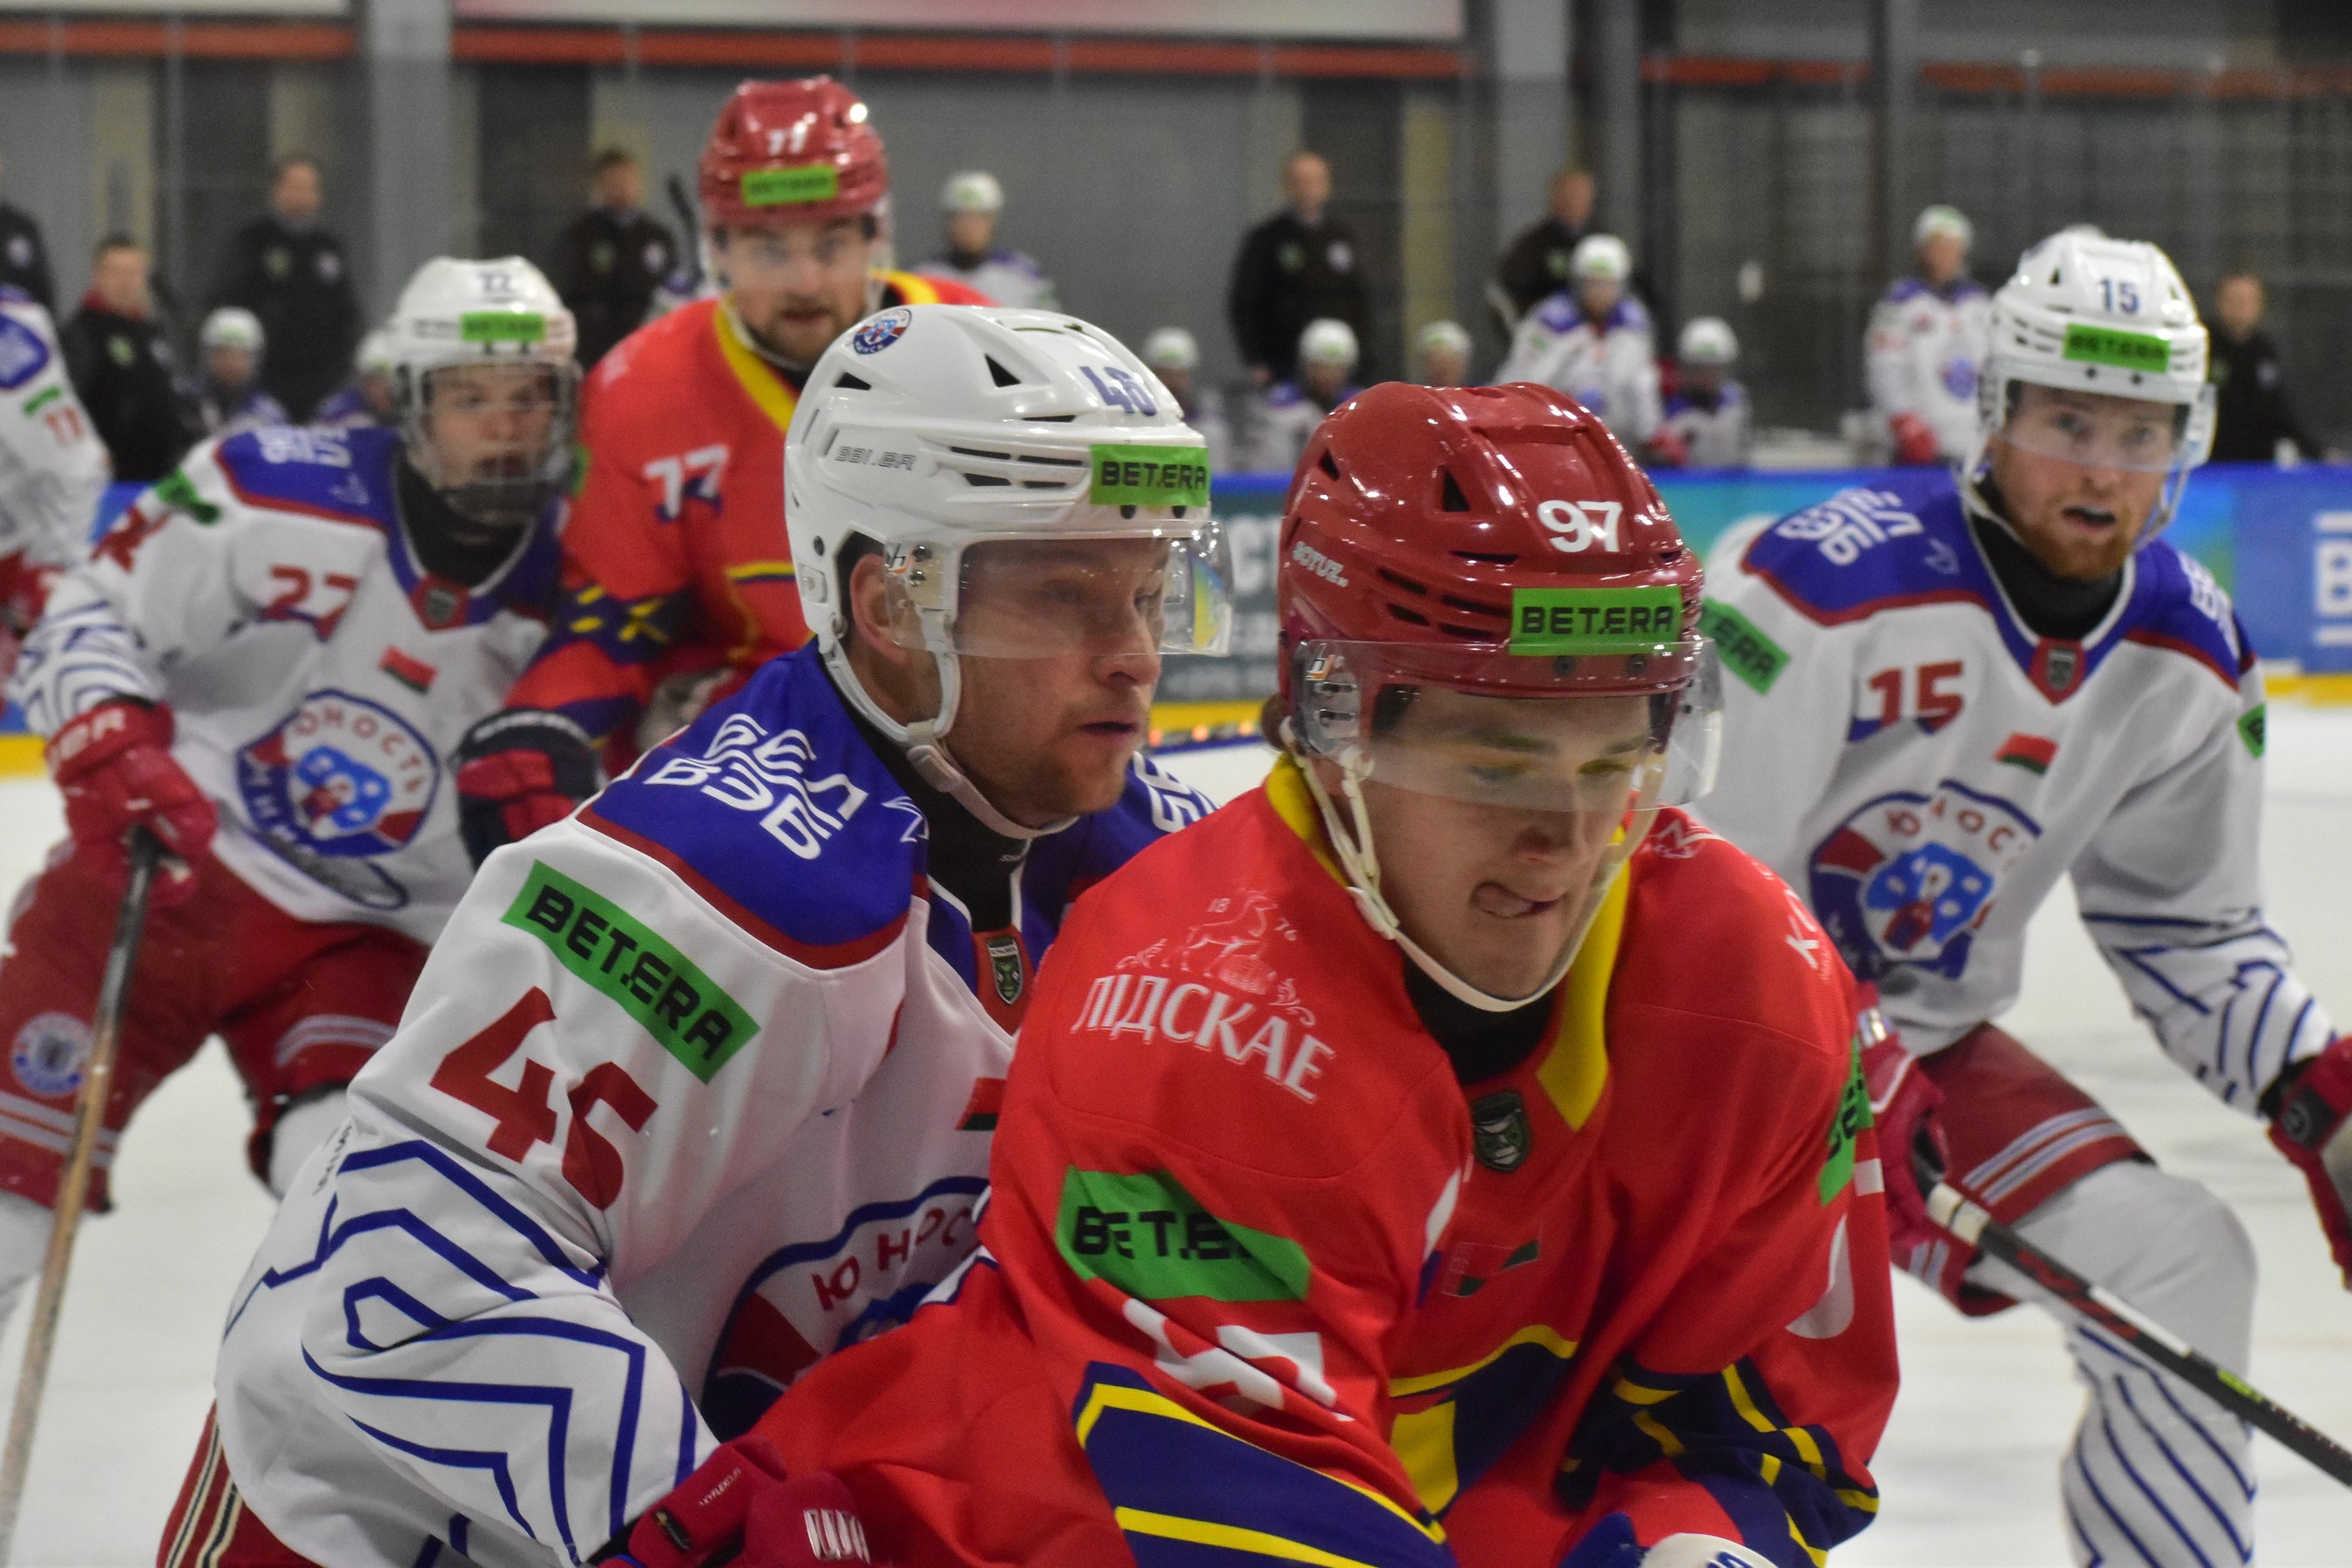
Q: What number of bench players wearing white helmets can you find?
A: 9